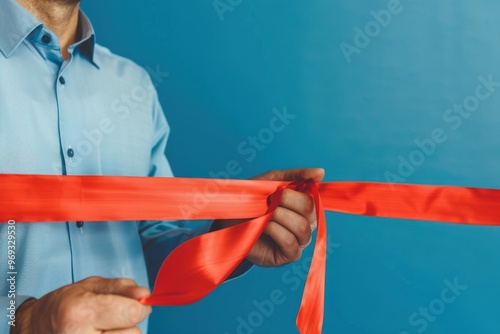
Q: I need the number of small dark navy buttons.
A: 4